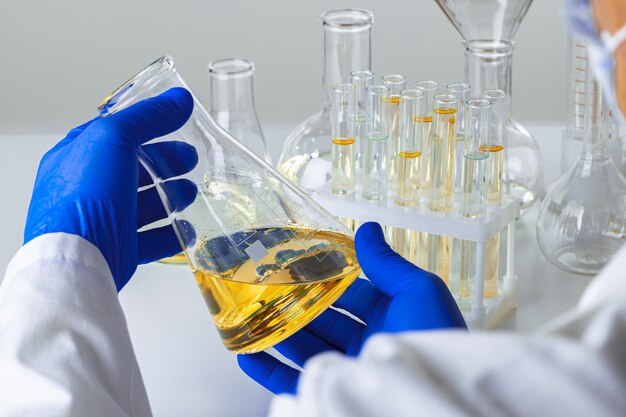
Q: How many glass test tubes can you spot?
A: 10